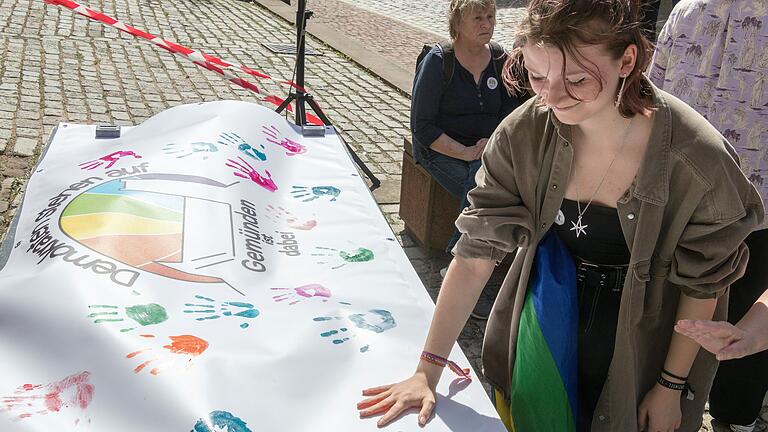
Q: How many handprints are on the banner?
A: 15